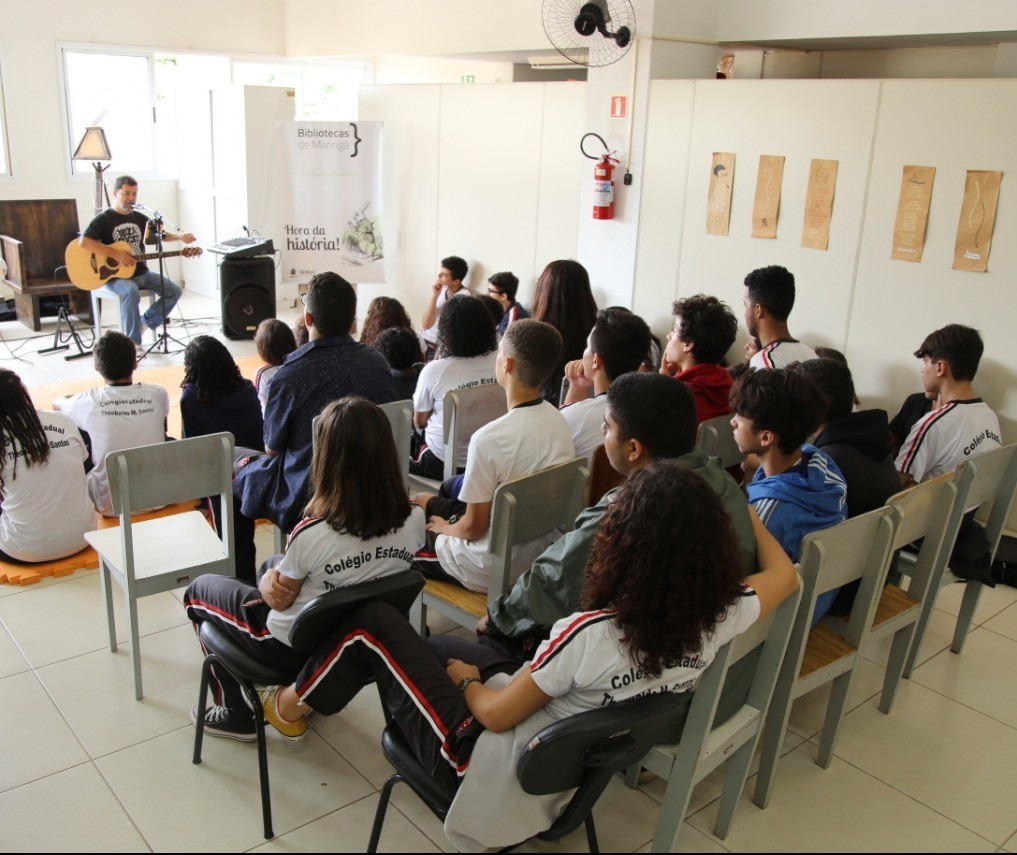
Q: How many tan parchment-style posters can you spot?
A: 5